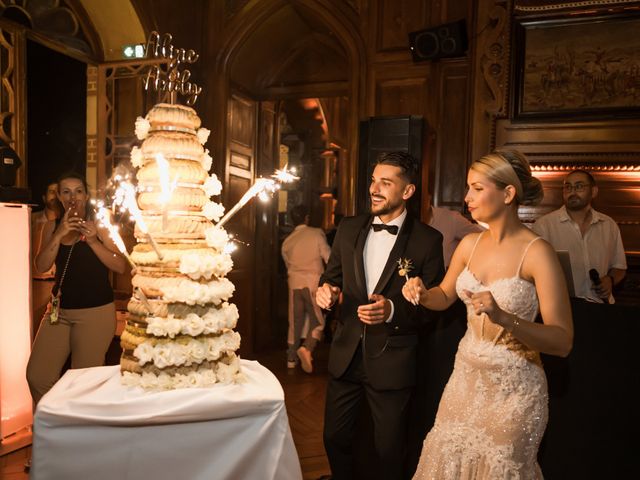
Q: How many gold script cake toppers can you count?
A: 1